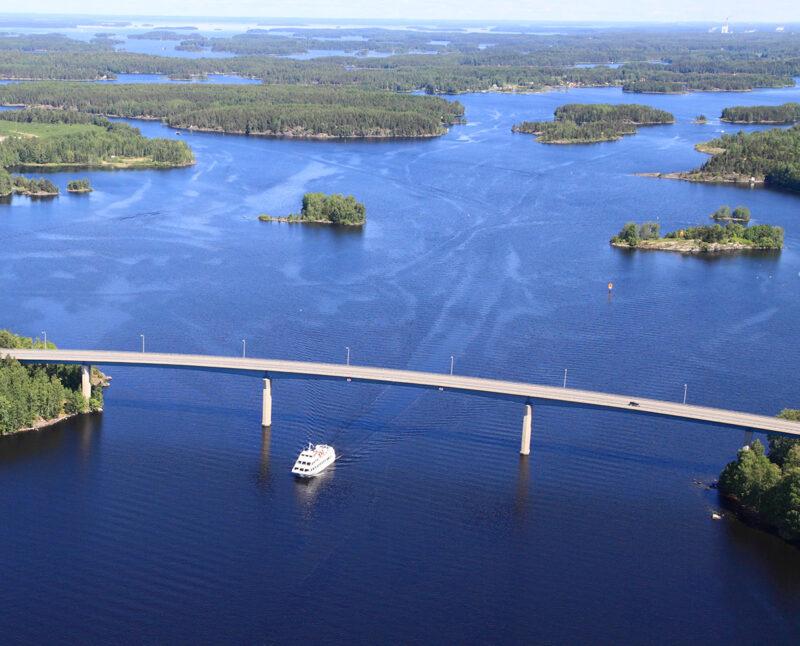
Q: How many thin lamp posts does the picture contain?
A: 7